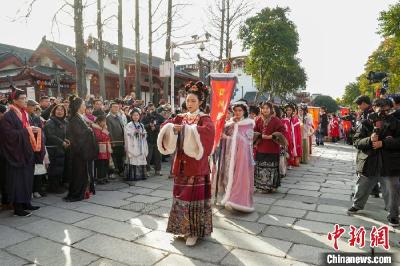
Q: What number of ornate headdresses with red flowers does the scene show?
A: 1